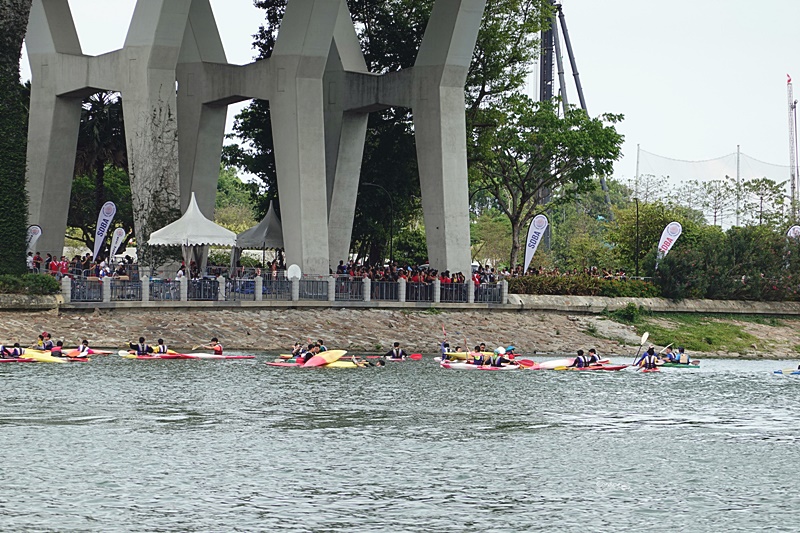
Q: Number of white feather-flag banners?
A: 6